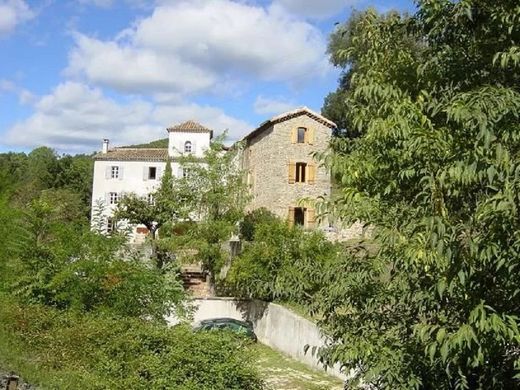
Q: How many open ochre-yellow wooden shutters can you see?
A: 6